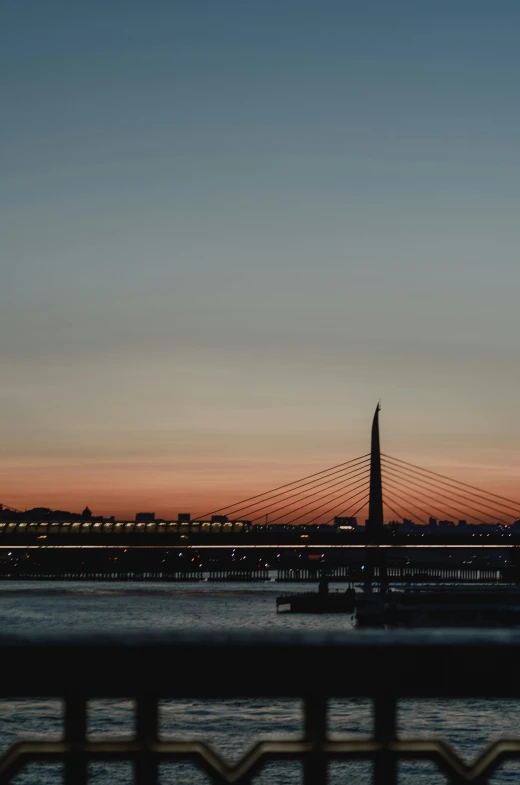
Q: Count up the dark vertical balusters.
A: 4